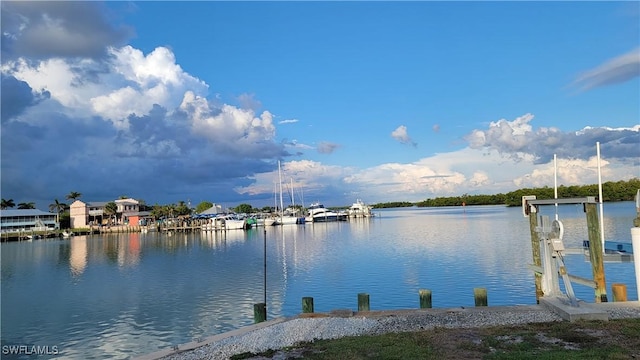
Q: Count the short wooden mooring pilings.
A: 6